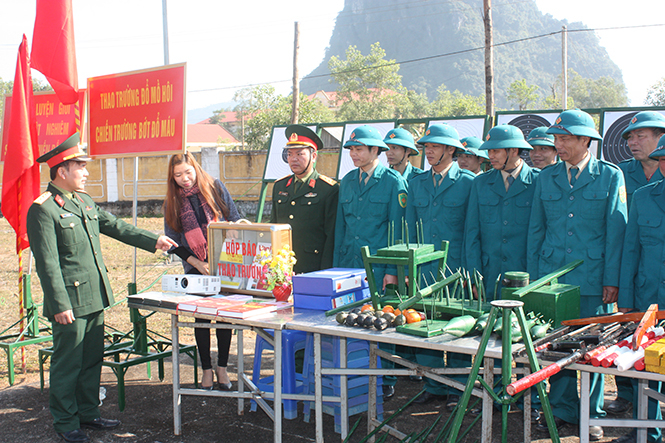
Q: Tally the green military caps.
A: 2